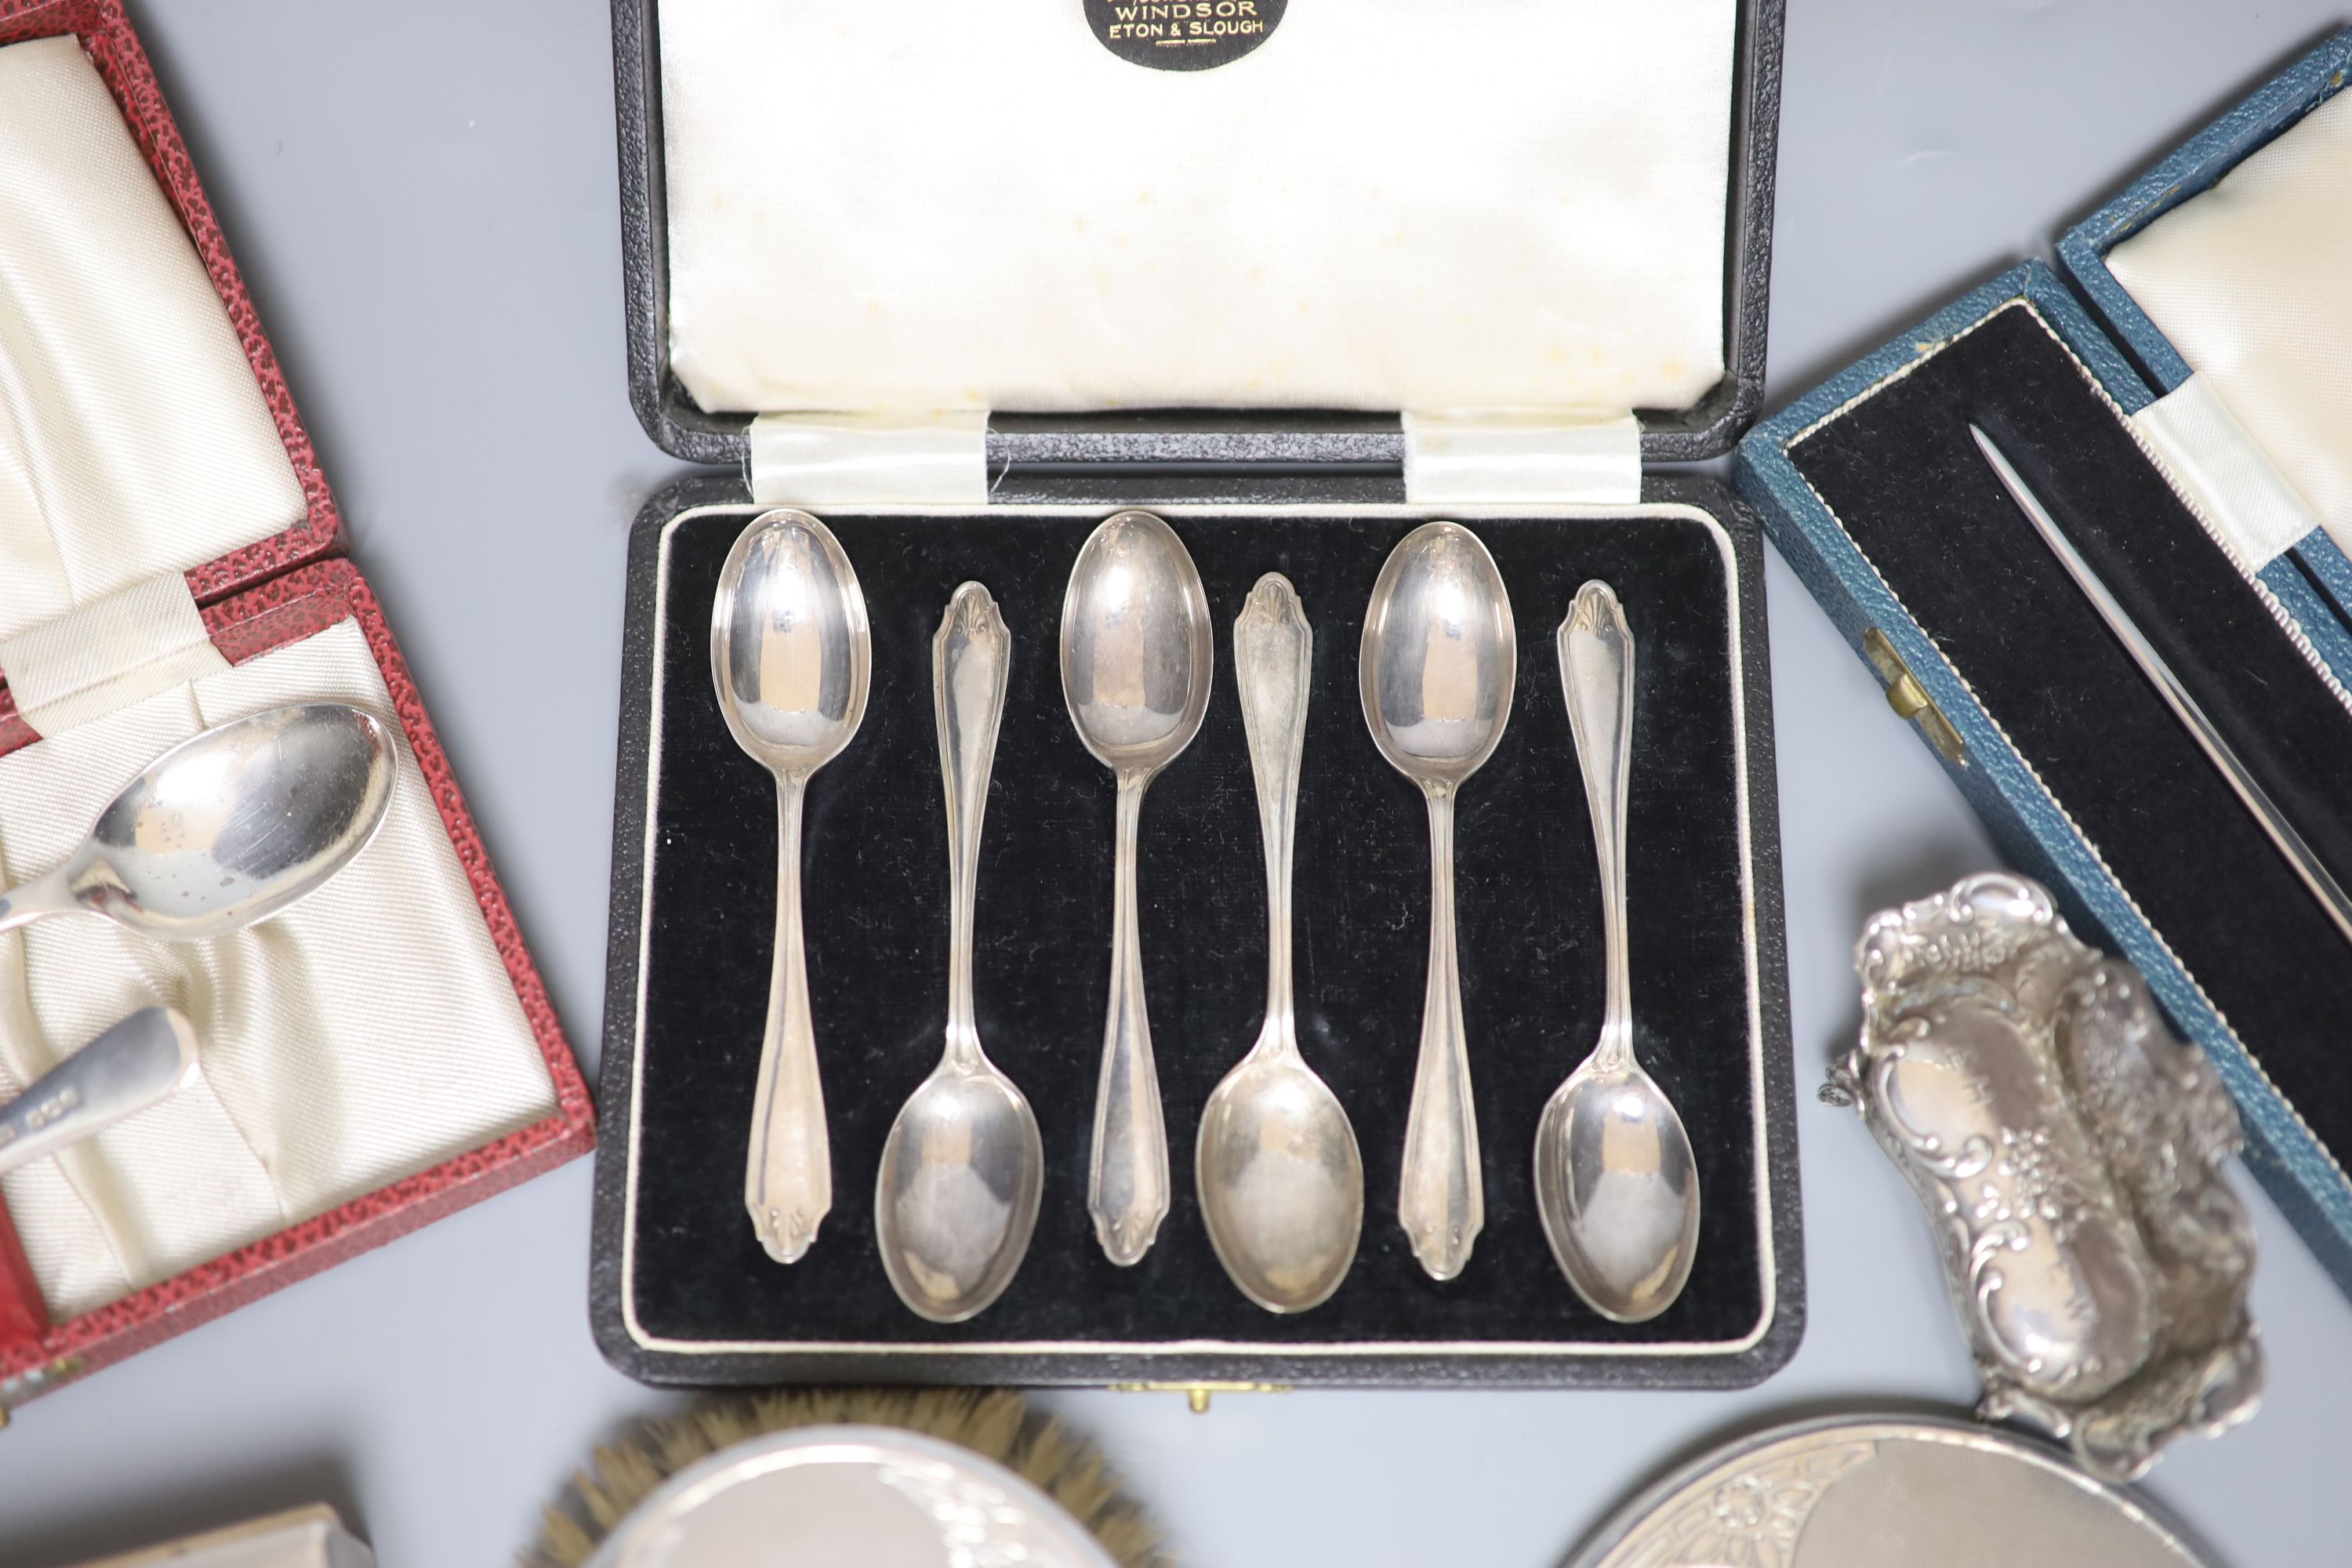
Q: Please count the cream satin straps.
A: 4